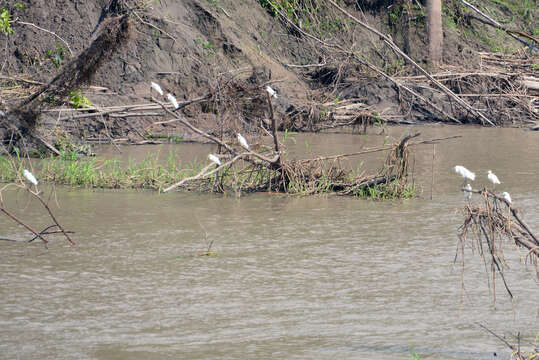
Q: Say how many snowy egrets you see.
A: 10